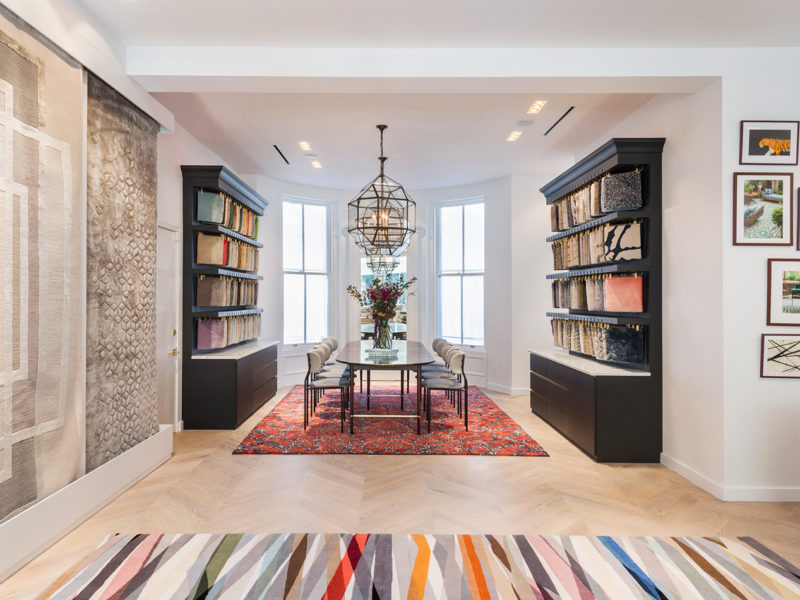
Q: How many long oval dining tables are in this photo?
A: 1